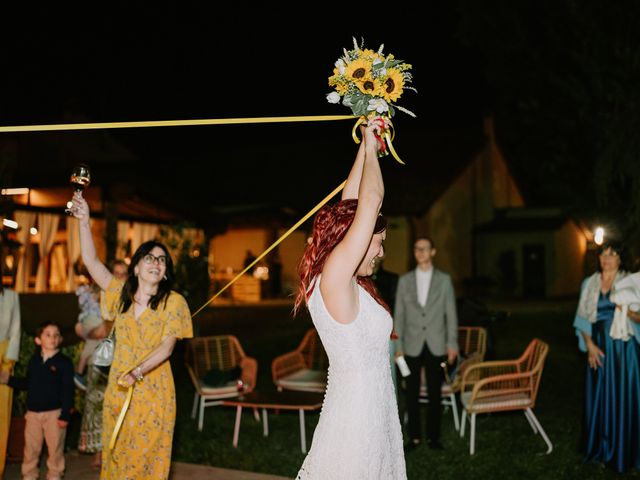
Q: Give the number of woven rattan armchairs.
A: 4